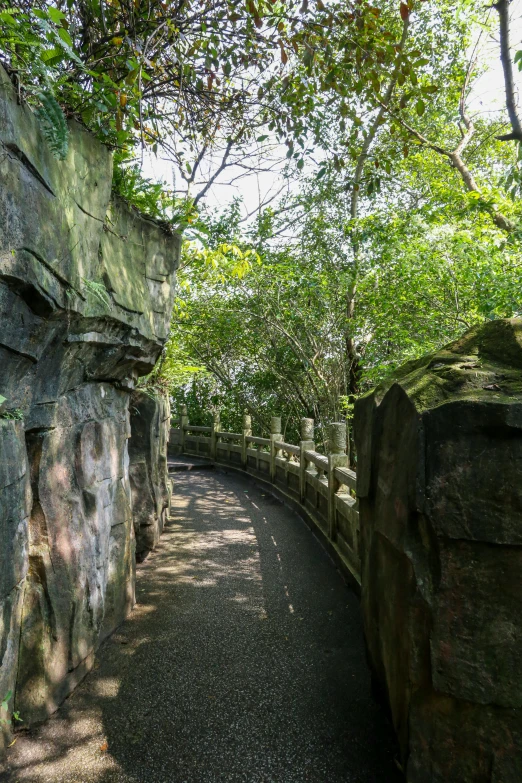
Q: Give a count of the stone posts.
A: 6